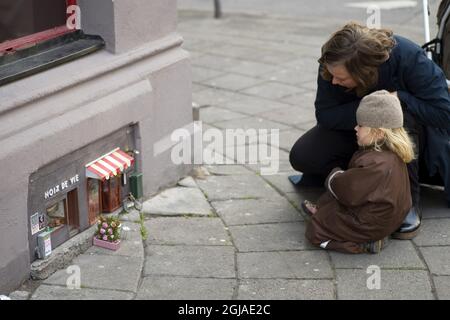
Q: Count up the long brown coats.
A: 1